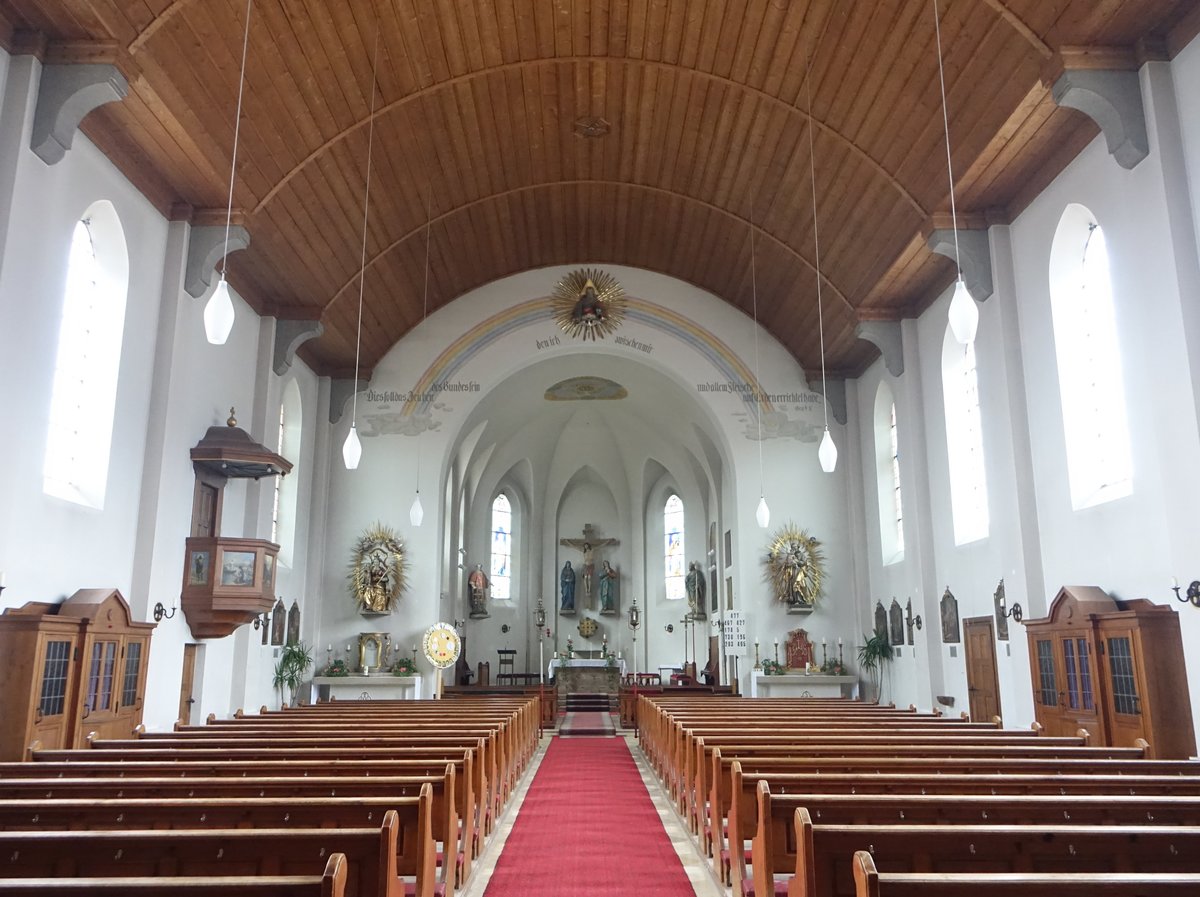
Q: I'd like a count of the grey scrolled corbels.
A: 8